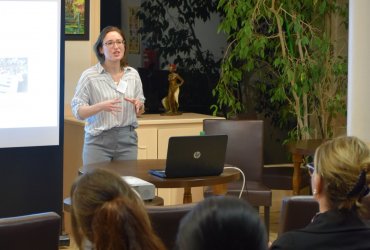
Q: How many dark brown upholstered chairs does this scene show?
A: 4